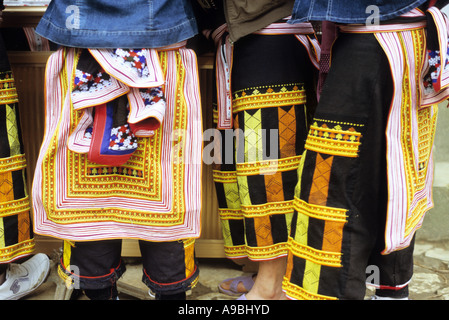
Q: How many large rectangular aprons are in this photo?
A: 2